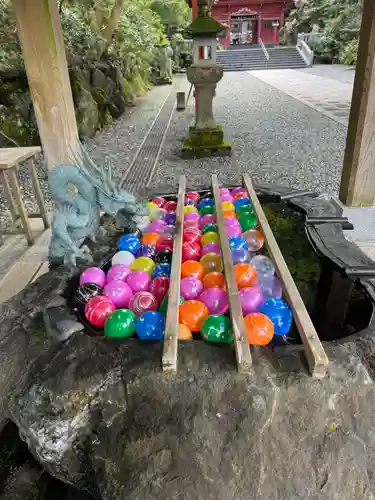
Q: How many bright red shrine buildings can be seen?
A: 1